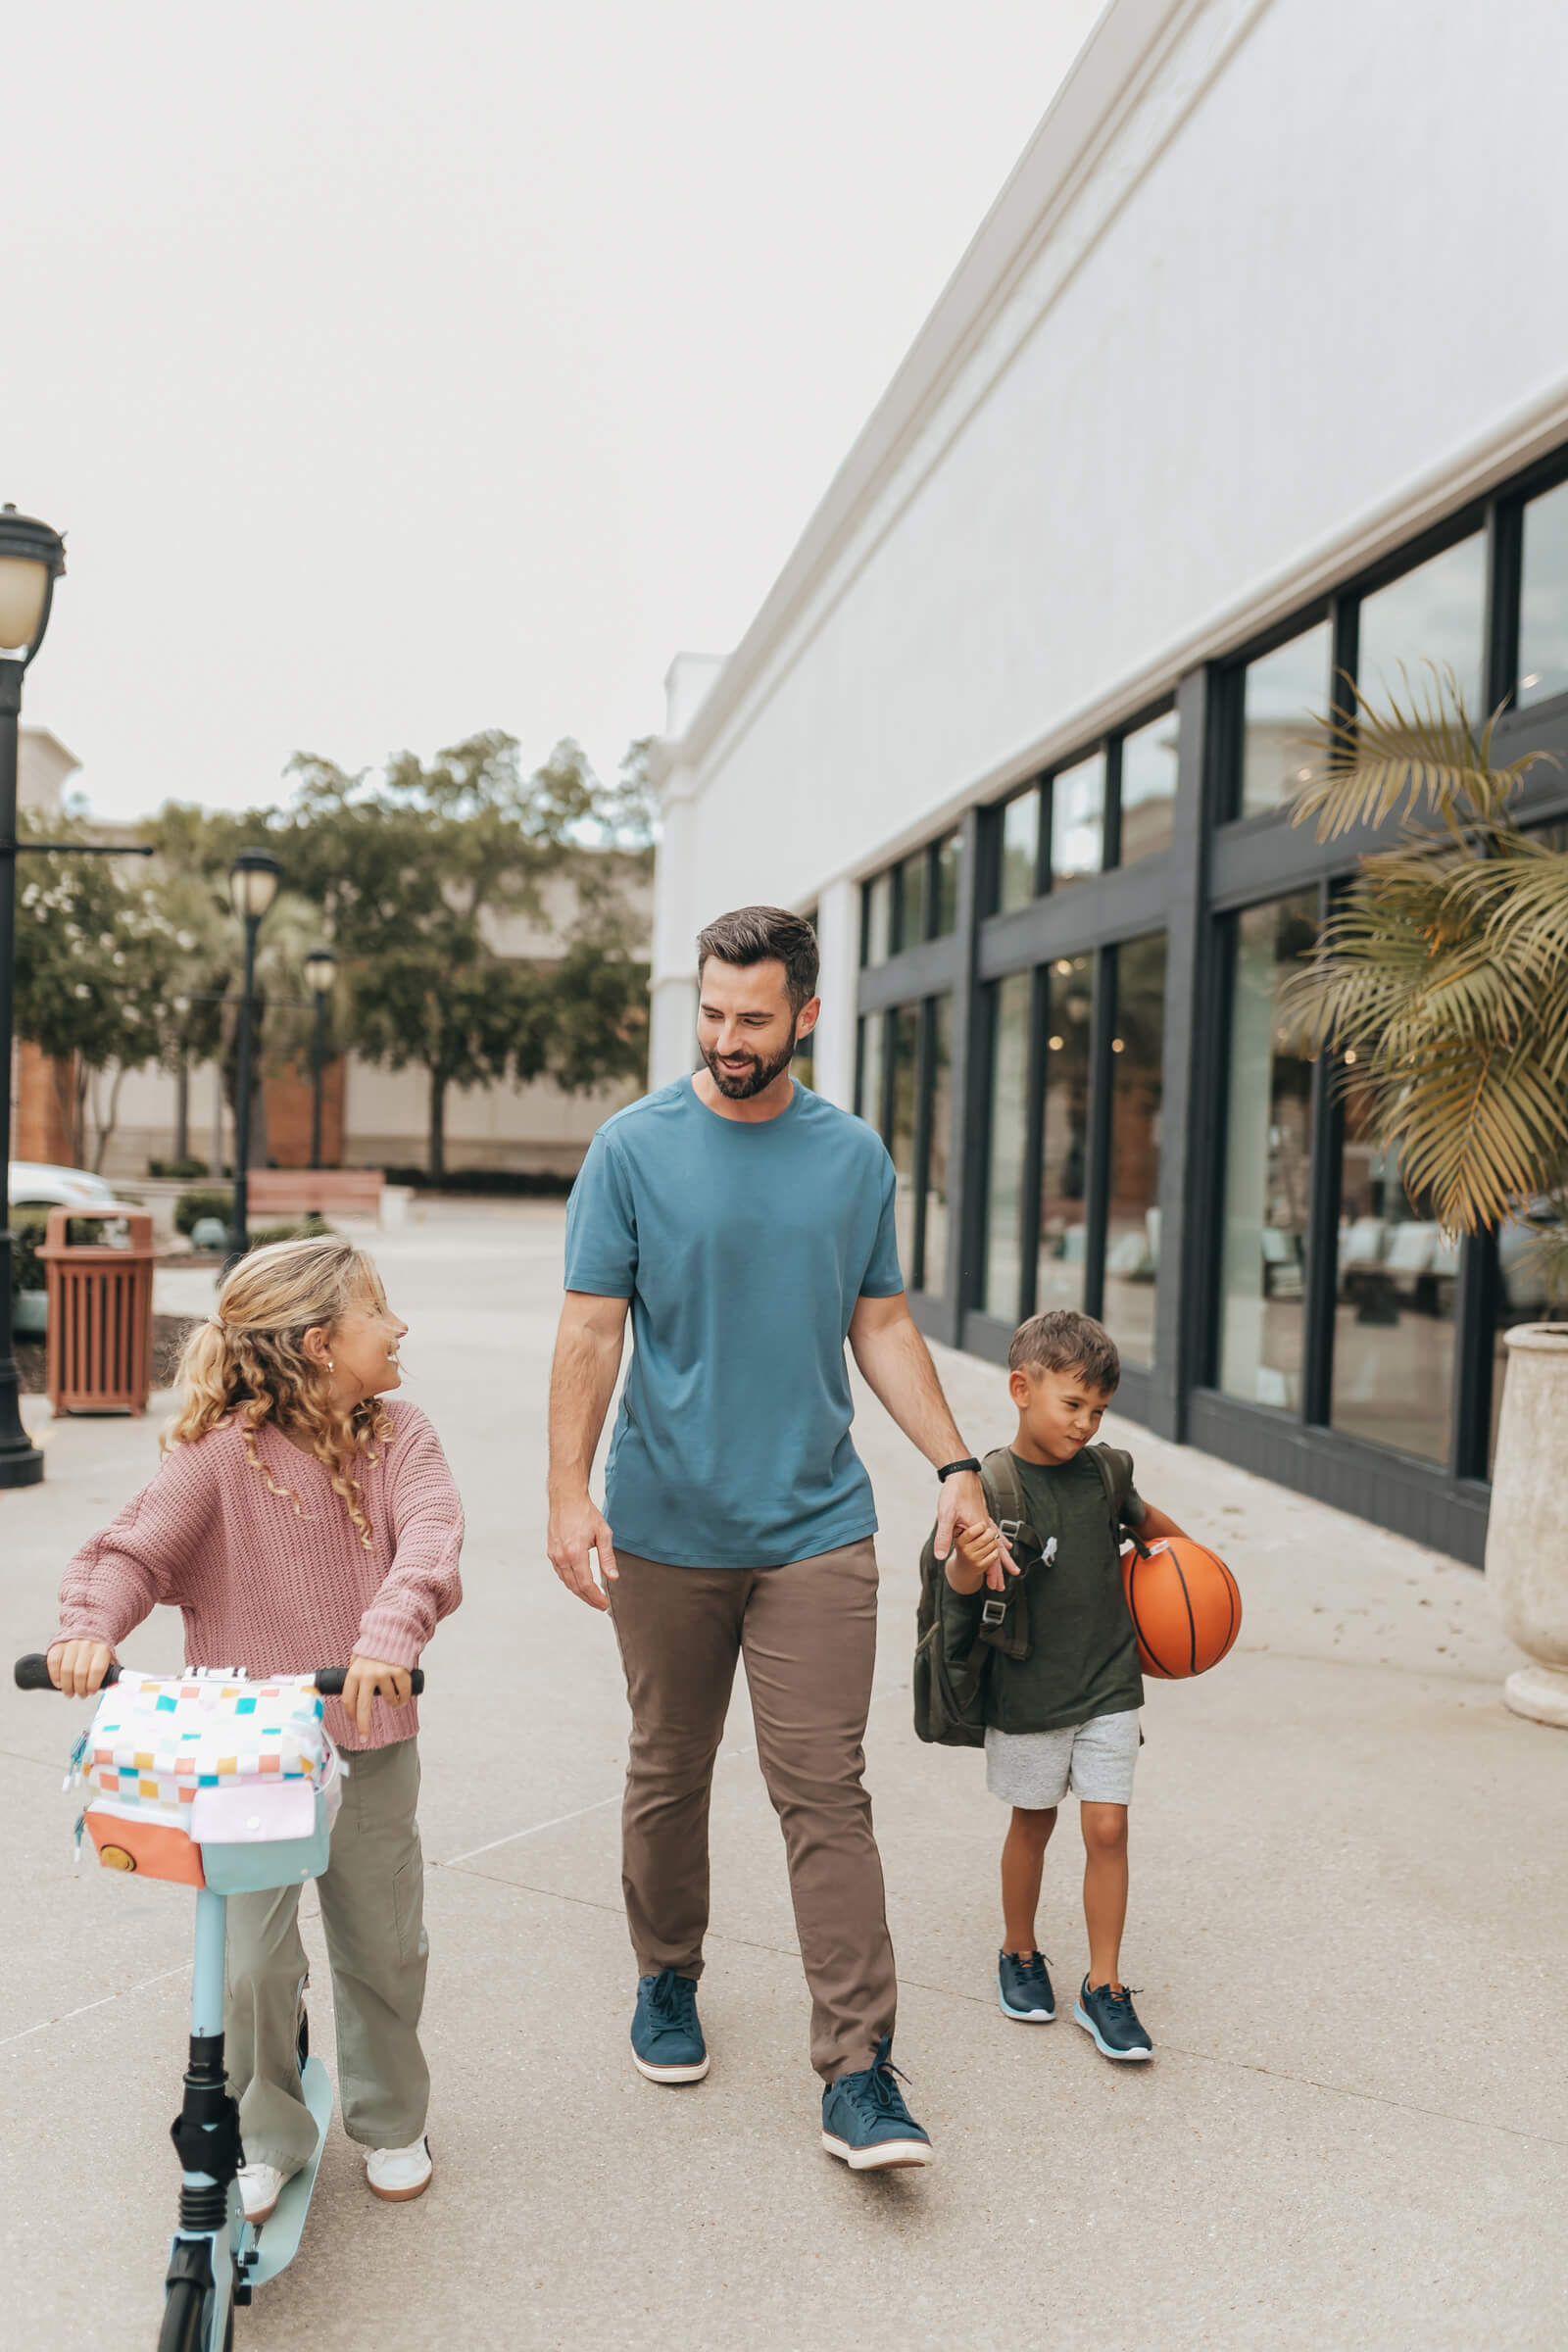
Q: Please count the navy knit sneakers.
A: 2